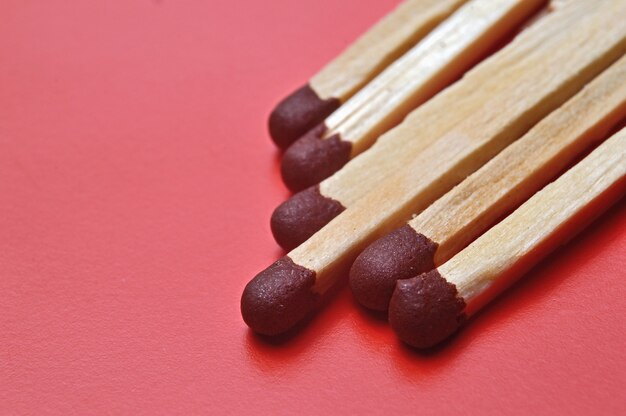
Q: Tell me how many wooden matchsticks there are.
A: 6